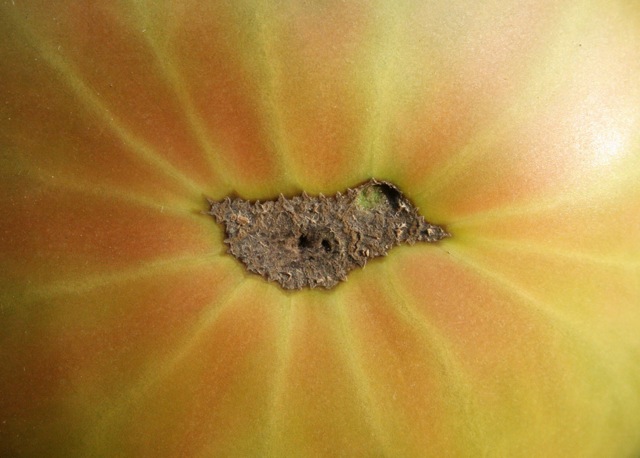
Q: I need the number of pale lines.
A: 14